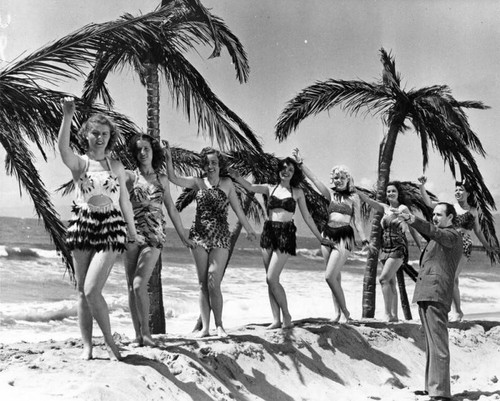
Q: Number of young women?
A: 7